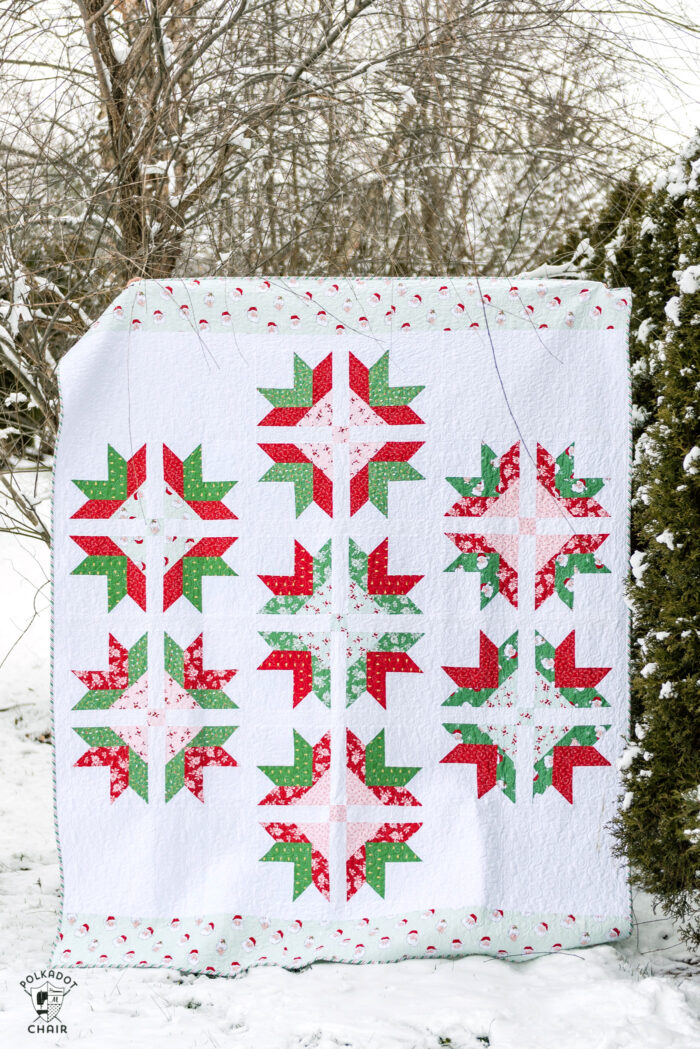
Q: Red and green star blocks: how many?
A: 7